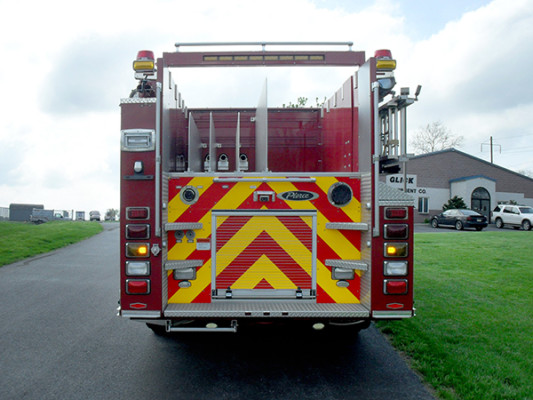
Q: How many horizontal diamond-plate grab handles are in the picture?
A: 4